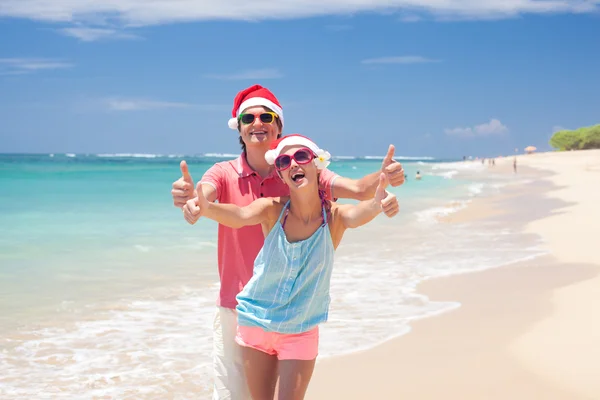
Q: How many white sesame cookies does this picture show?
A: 0